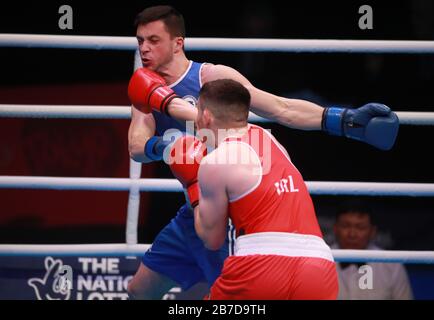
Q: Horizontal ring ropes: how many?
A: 4